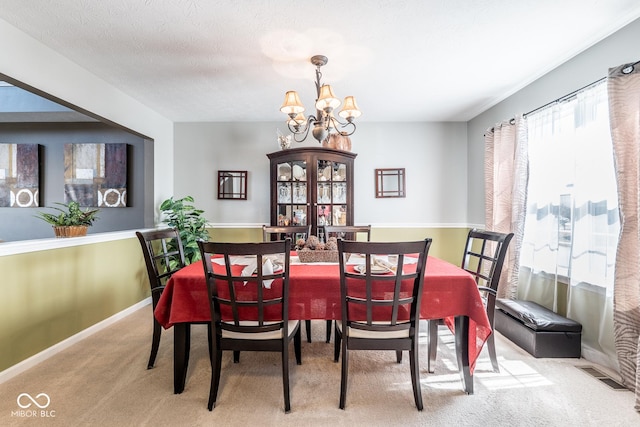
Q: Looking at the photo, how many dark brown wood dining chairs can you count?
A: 6